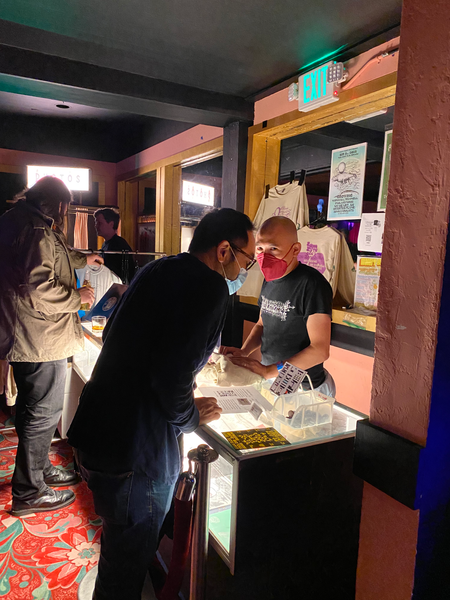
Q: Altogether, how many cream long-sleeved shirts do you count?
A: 2